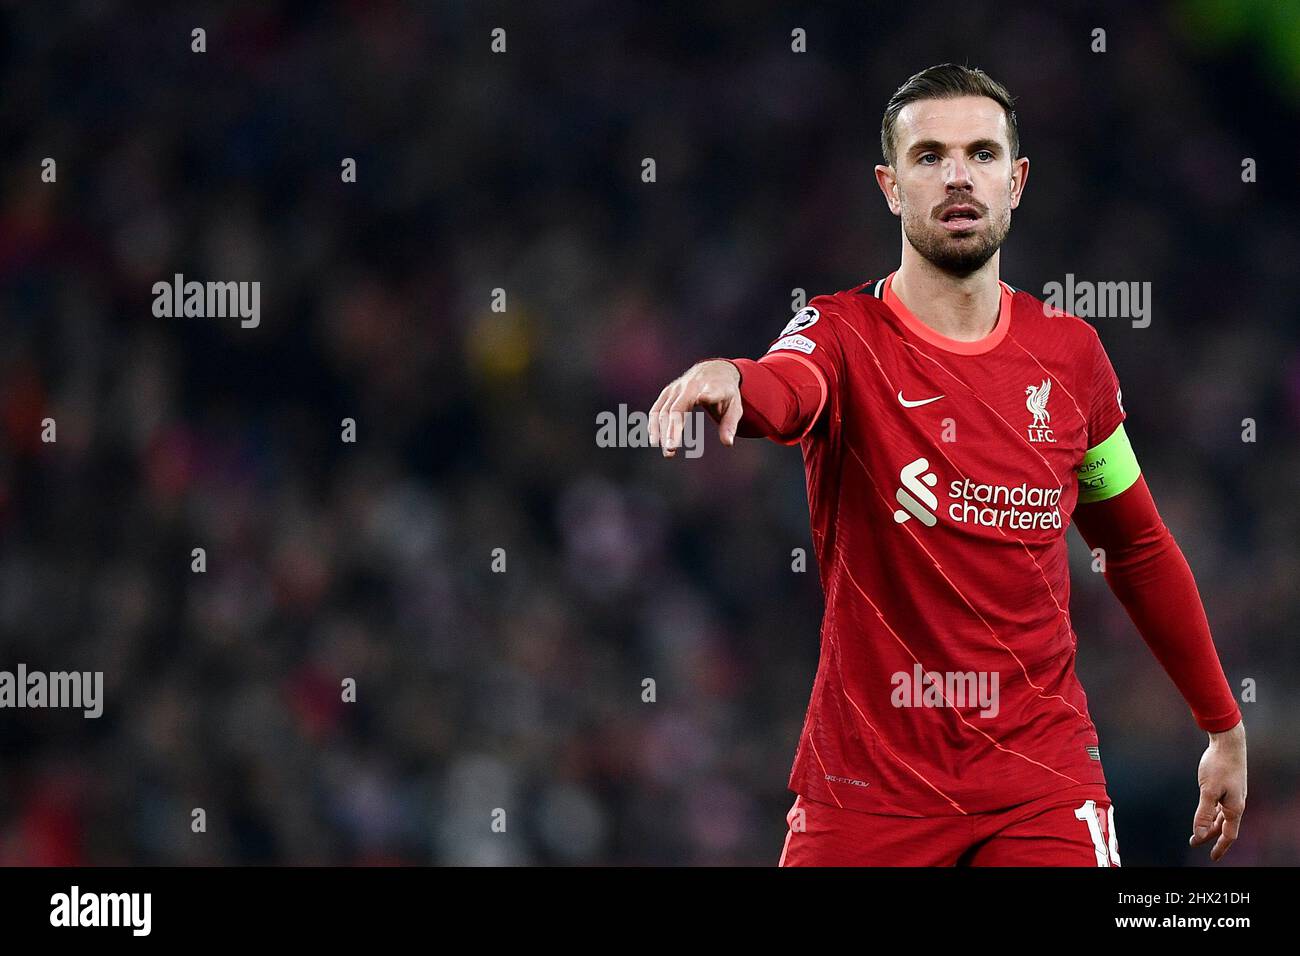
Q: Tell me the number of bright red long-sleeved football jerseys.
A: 1